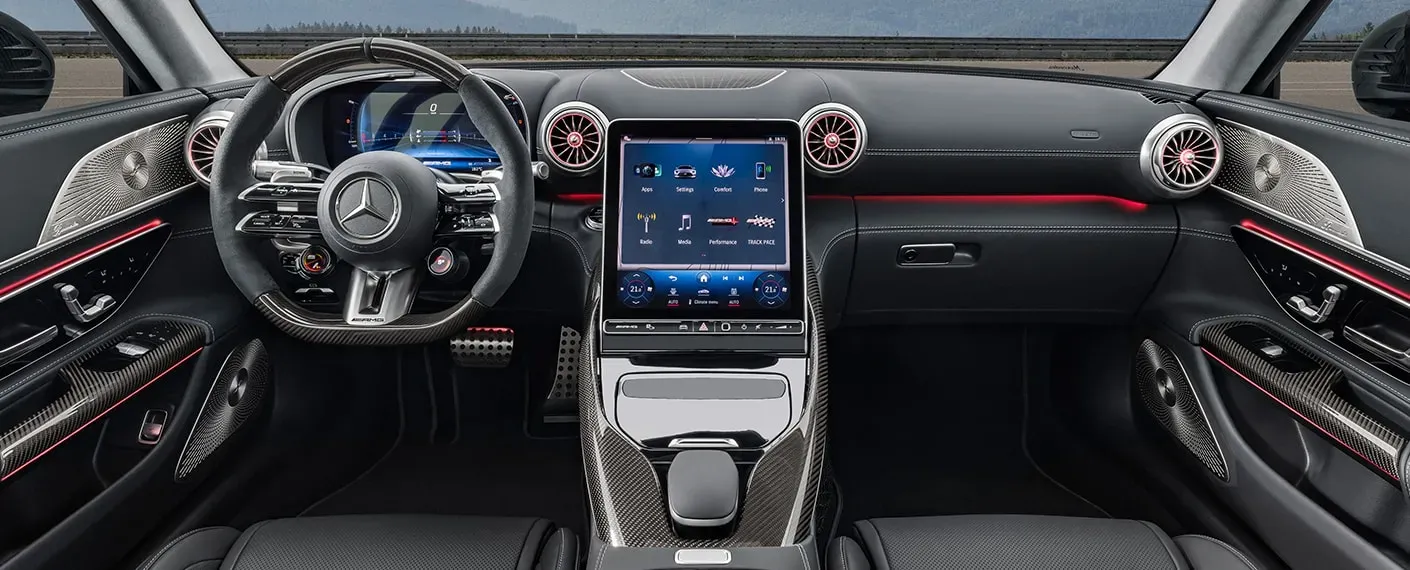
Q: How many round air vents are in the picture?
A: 4